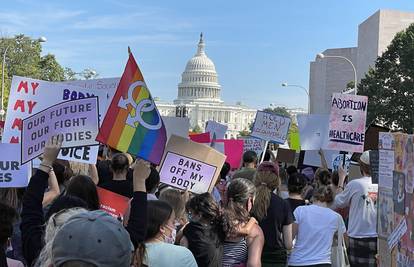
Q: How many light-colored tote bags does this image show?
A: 1